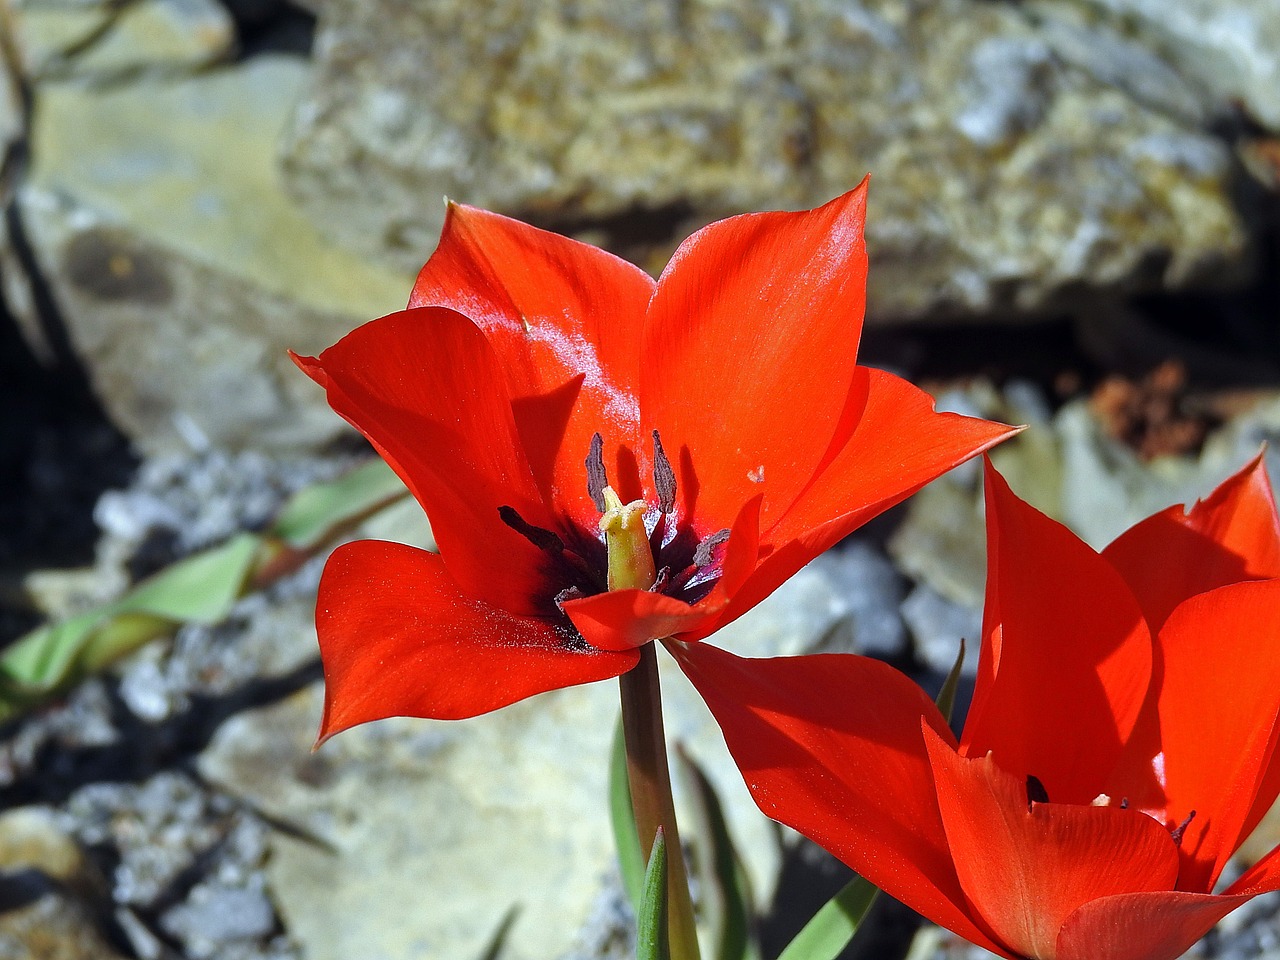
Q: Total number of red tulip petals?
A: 12